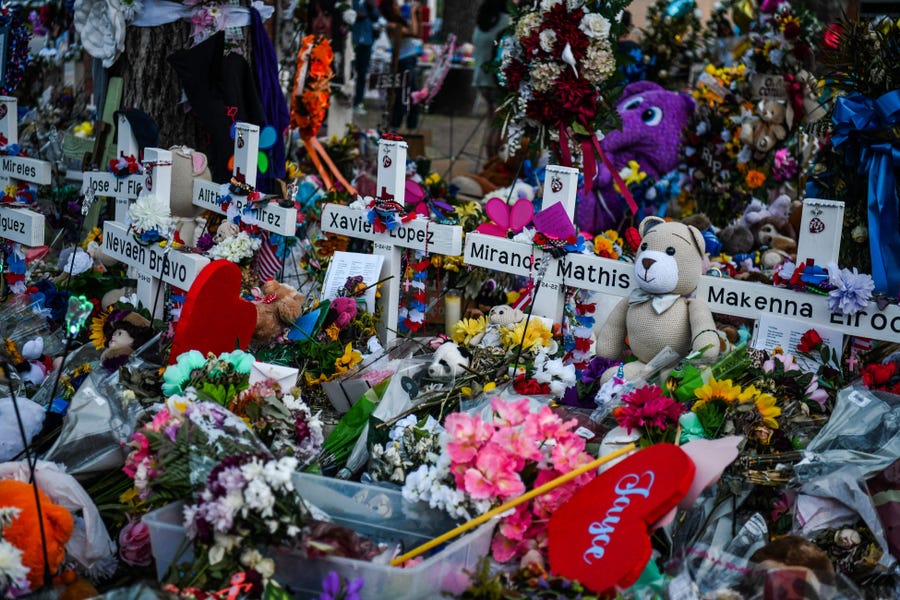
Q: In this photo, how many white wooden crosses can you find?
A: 8